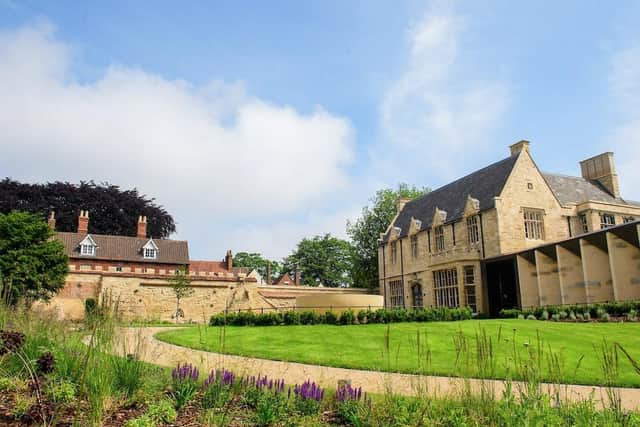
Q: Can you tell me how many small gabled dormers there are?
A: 6